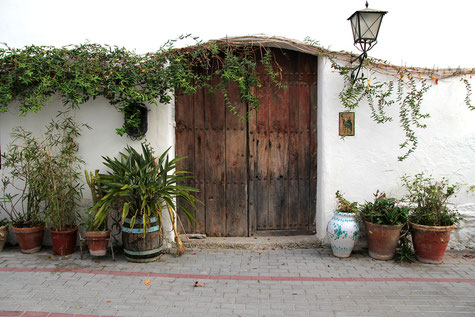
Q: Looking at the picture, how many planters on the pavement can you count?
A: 8